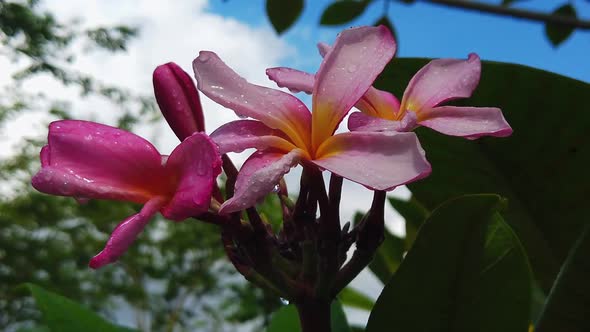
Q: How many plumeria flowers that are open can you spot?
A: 3